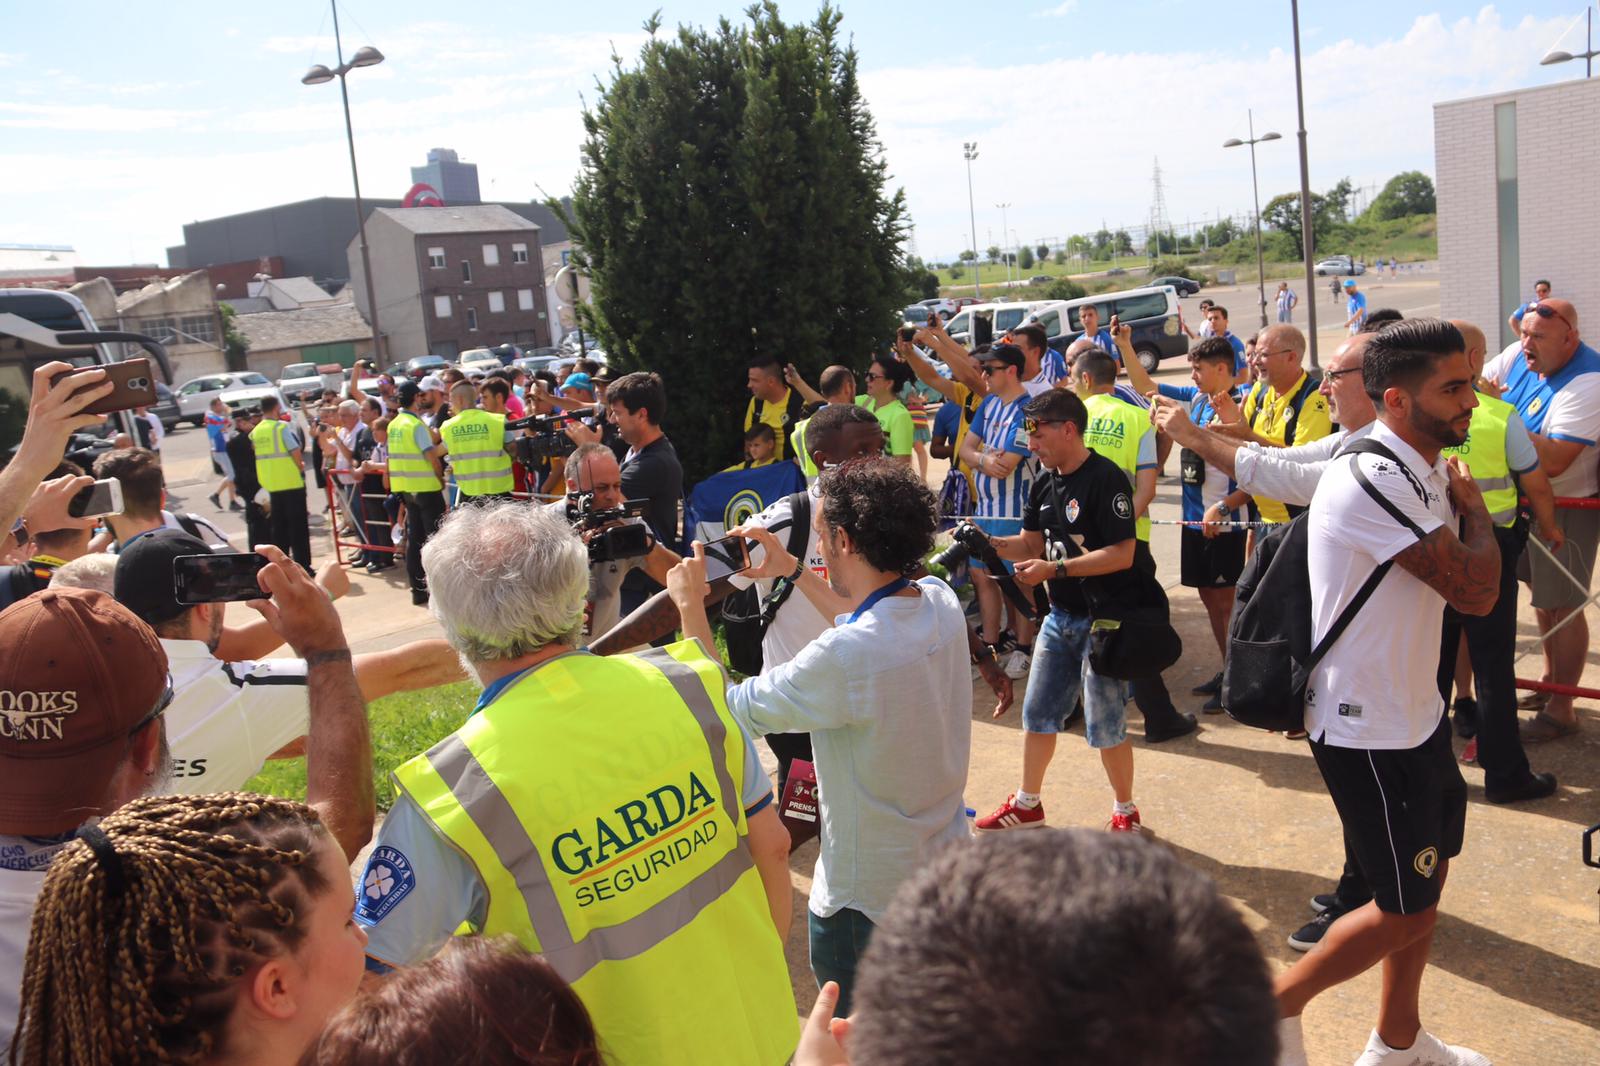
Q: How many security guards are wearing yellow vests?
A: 7